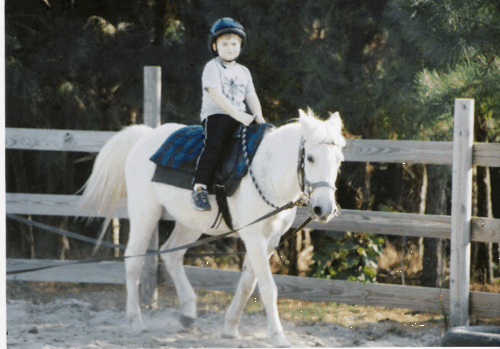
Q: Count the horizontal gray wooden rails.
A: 3